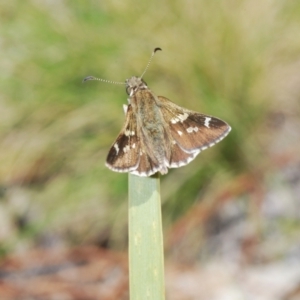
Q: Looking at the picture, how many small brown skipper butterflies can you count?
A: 1